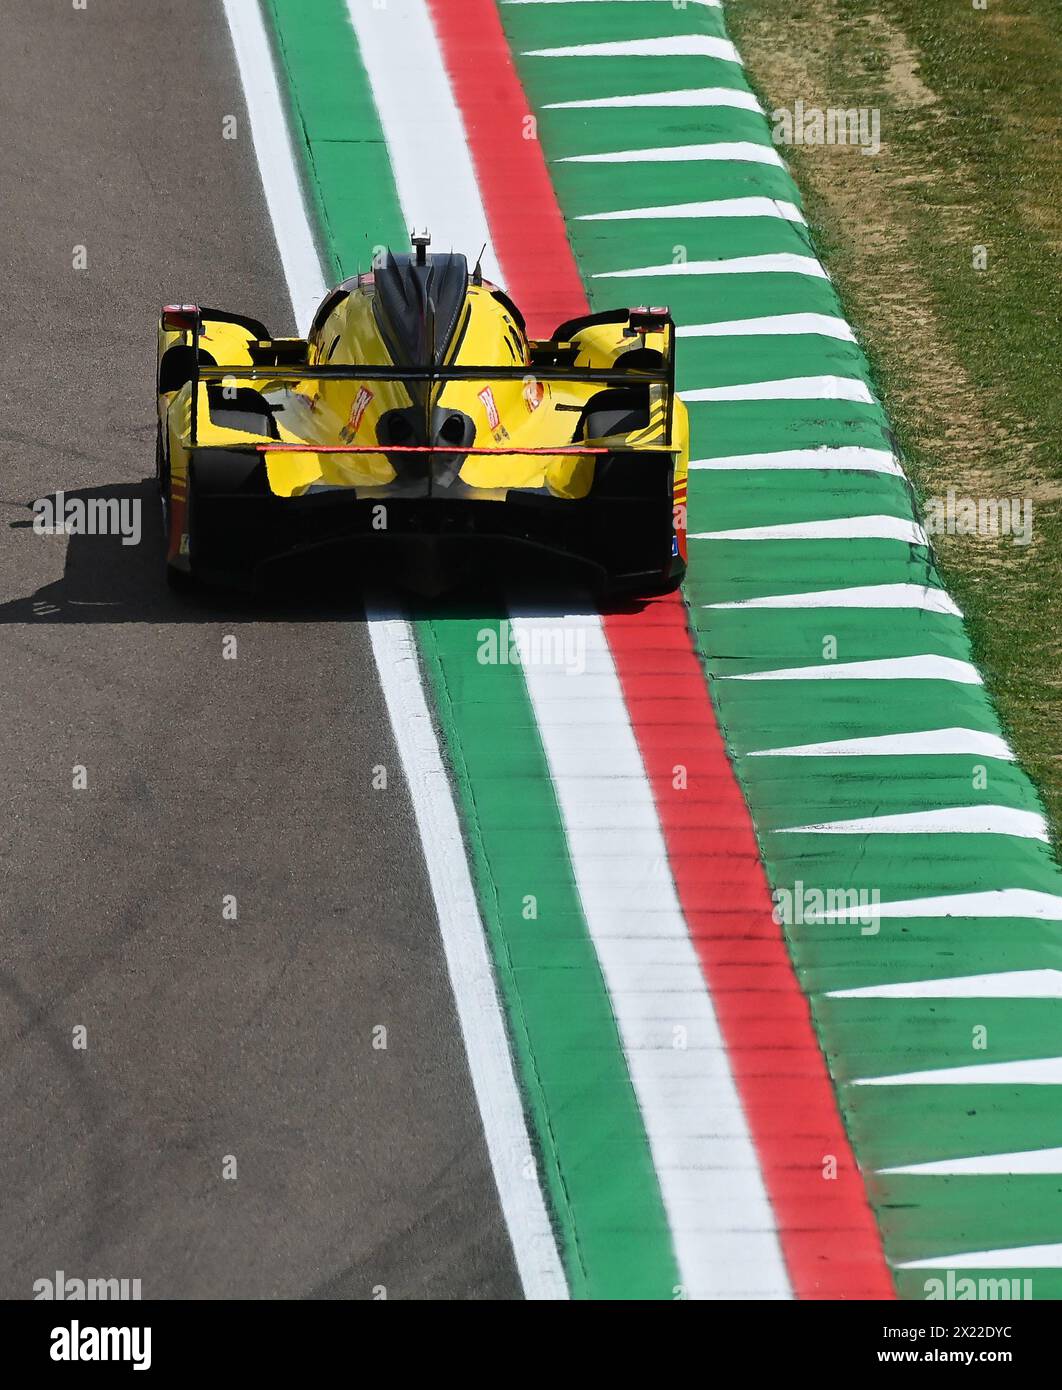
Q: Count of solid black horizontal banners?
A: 1